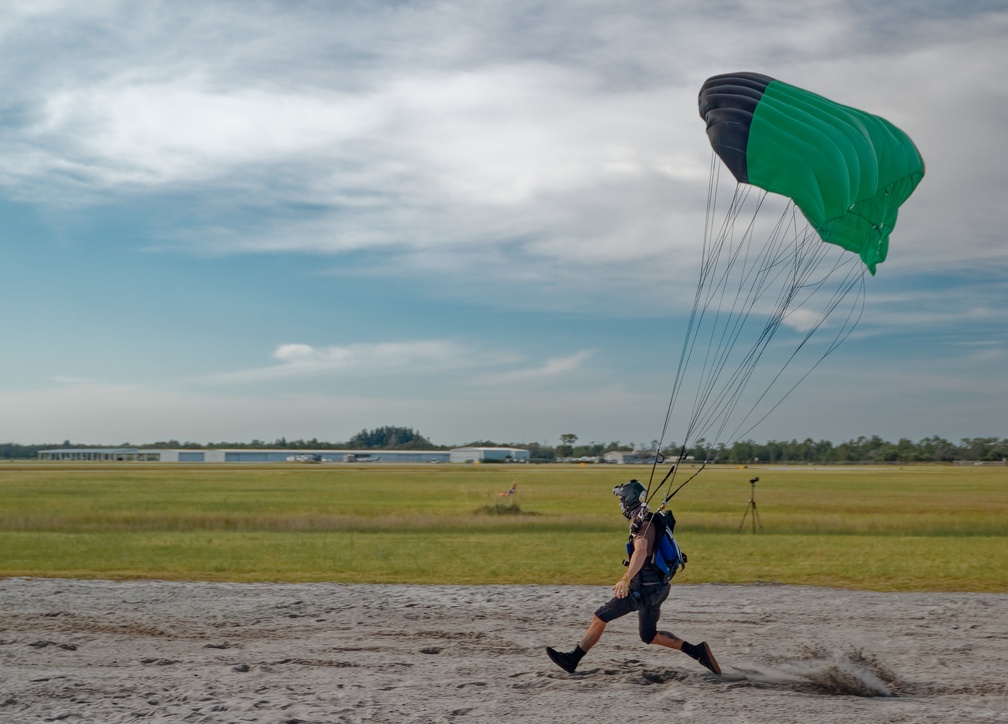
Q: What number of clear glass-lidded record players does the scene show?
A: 0